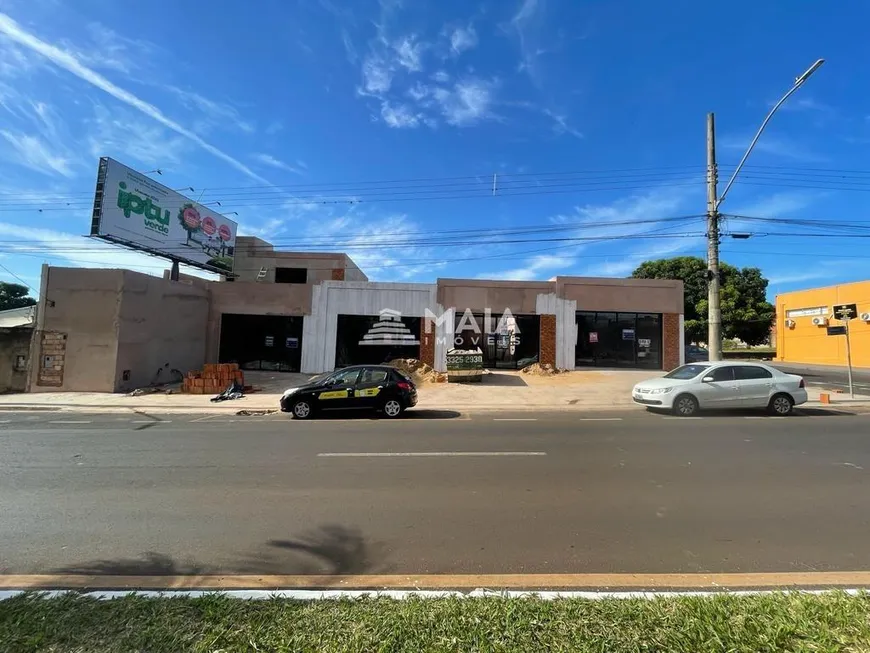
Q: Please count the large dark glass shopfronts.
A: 4